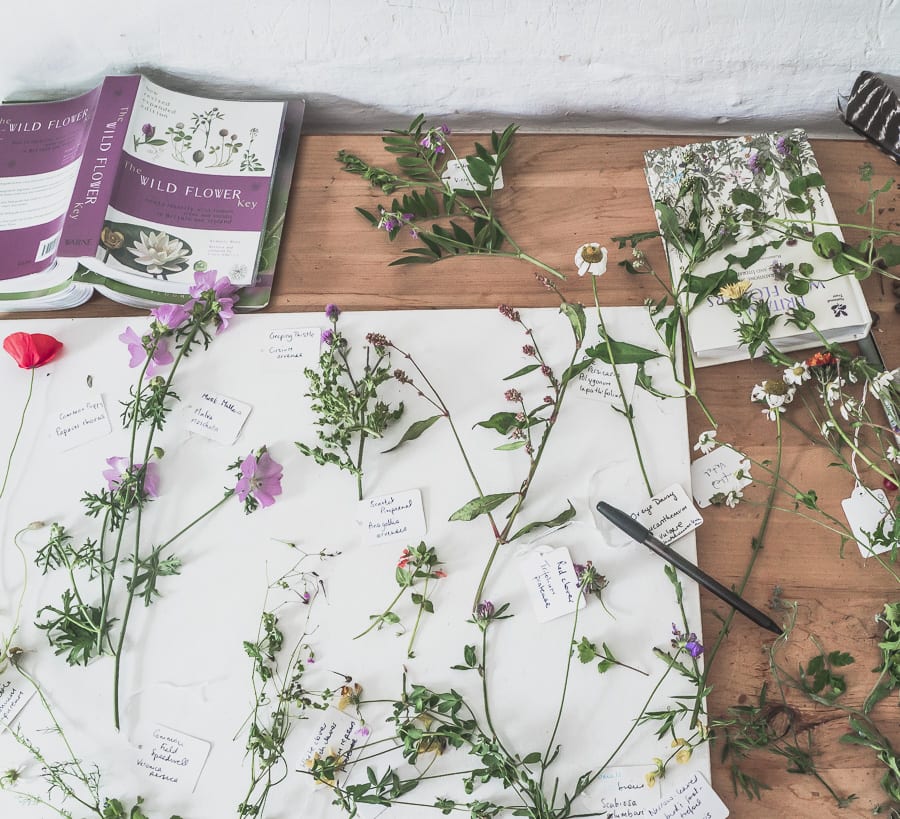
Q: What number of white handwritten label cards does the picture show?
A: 15